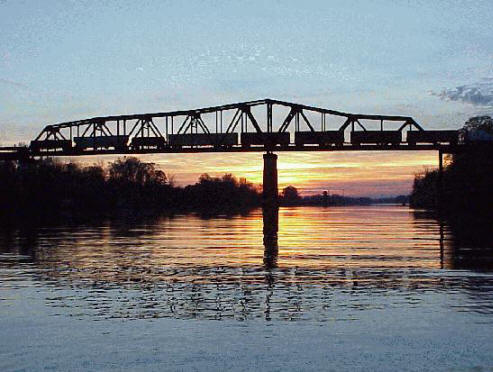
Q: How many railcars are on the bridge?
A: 8